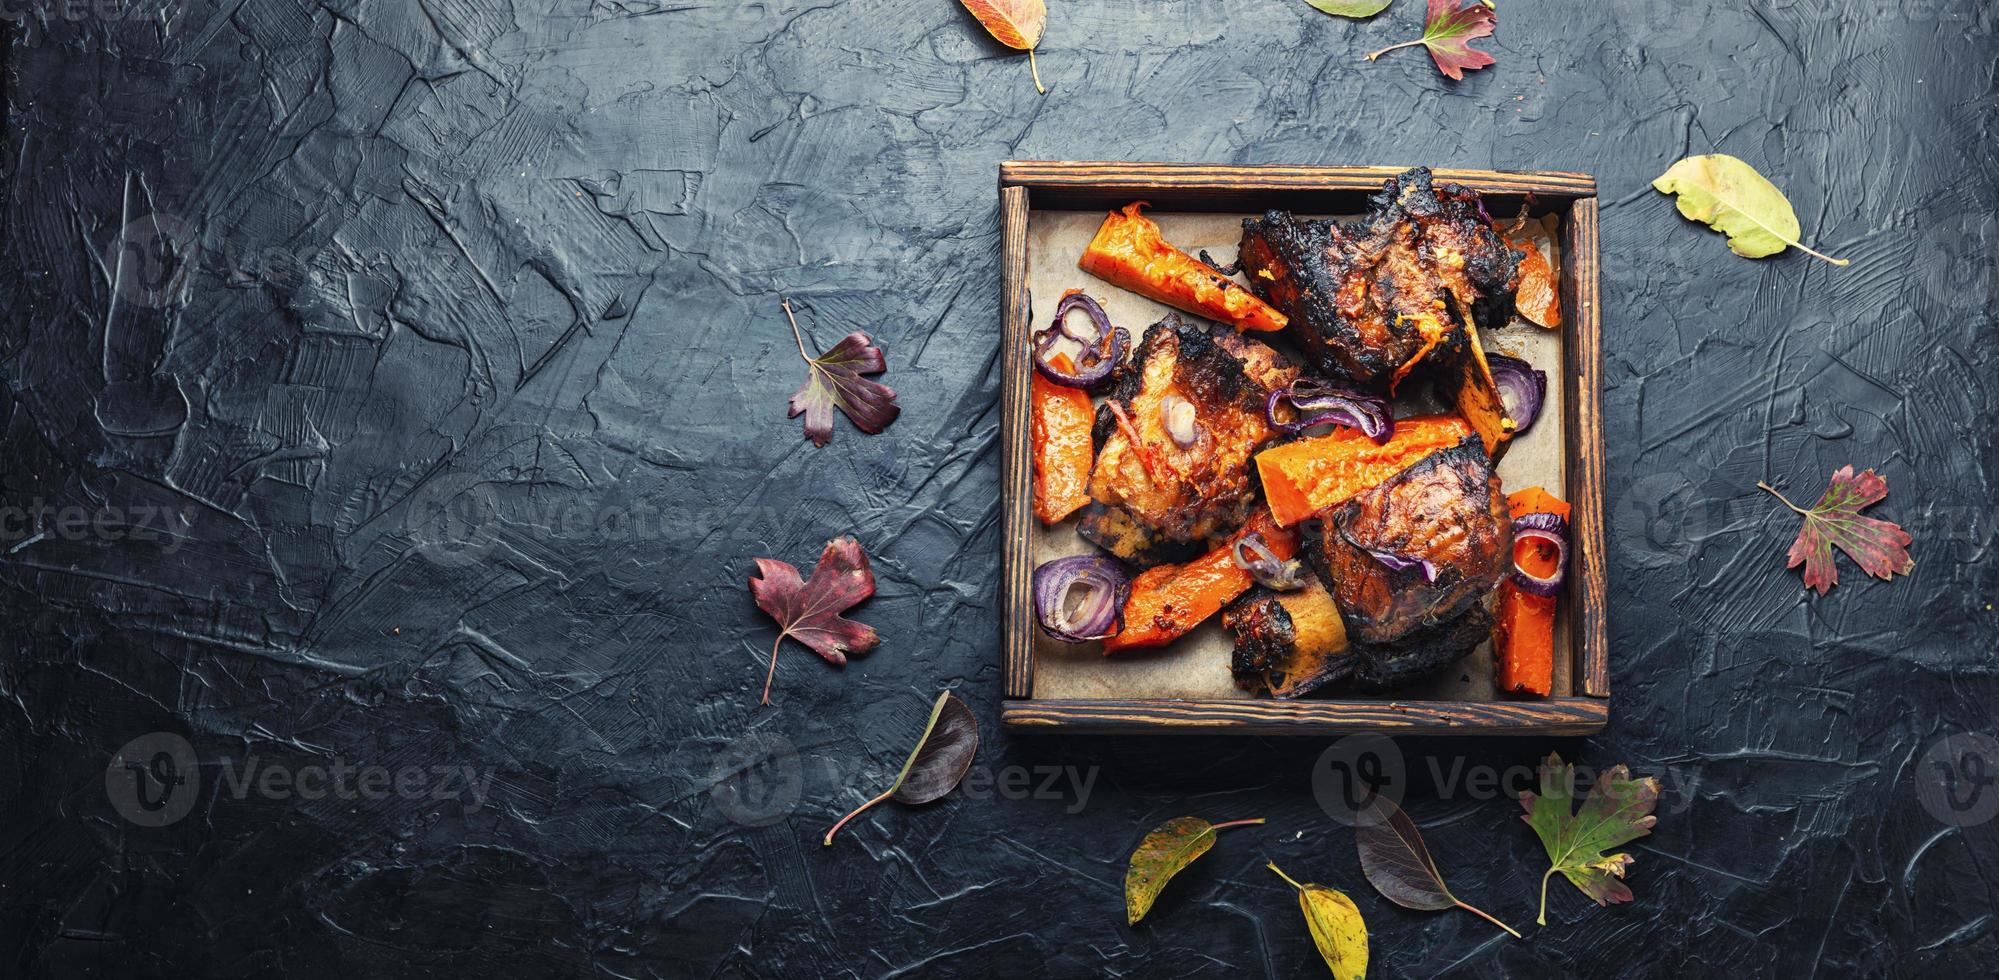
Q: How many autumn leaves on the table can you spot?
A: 12